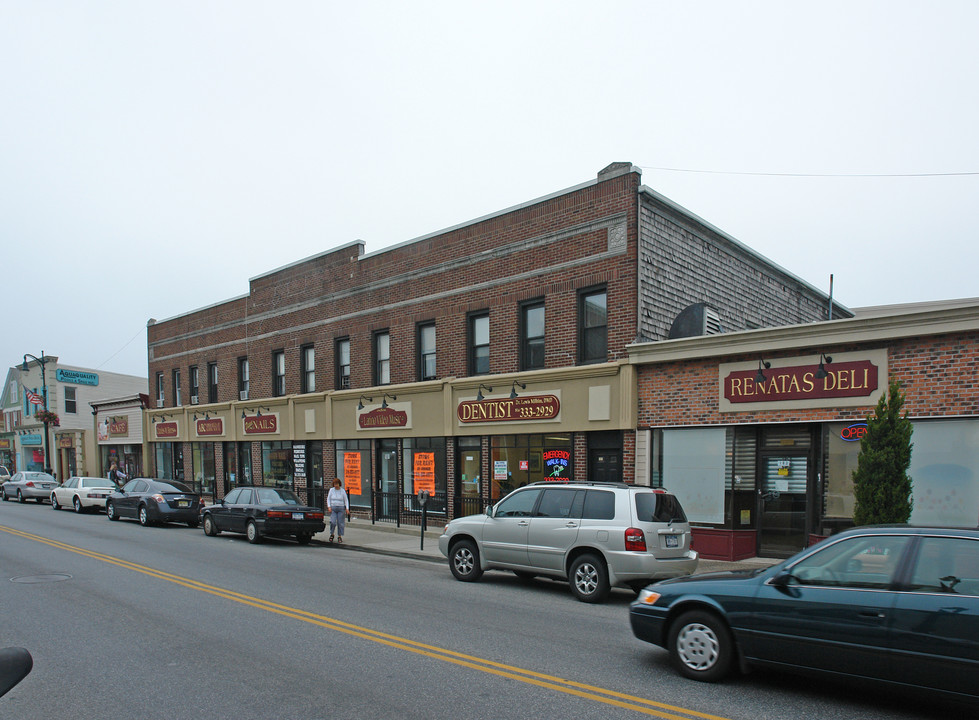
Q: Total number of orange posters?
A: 2